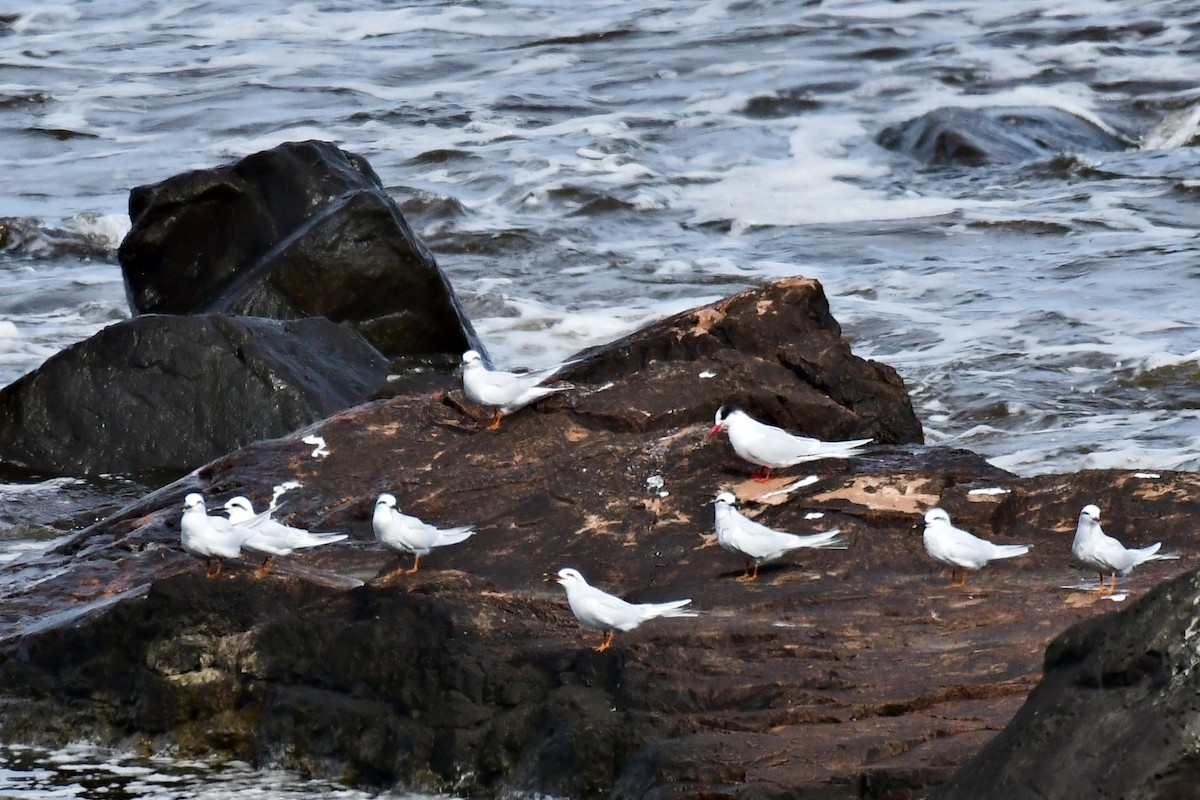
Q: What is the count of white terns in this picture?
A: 9